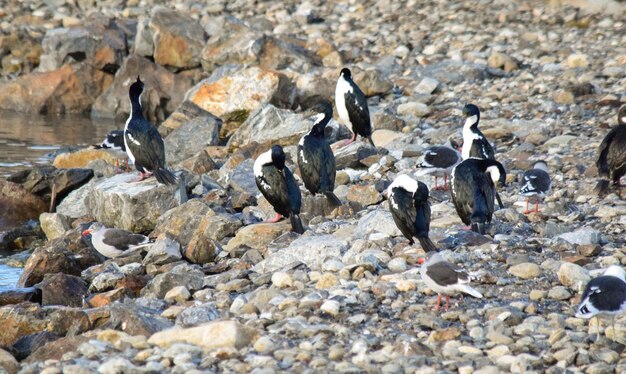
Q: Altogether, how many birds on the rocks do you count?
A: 14